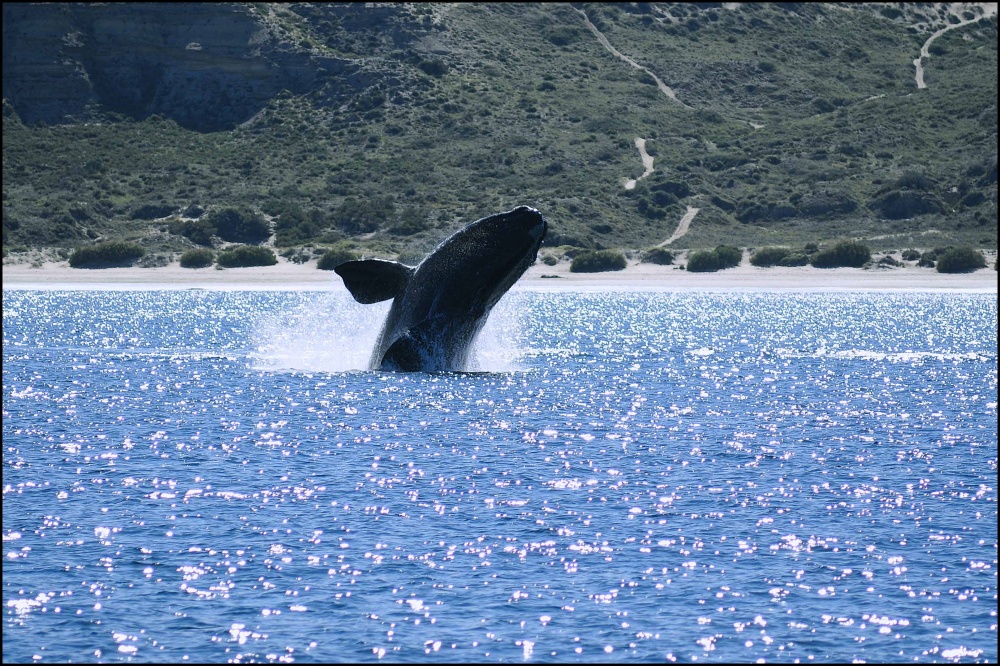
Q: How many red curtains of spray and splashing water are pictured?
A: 0